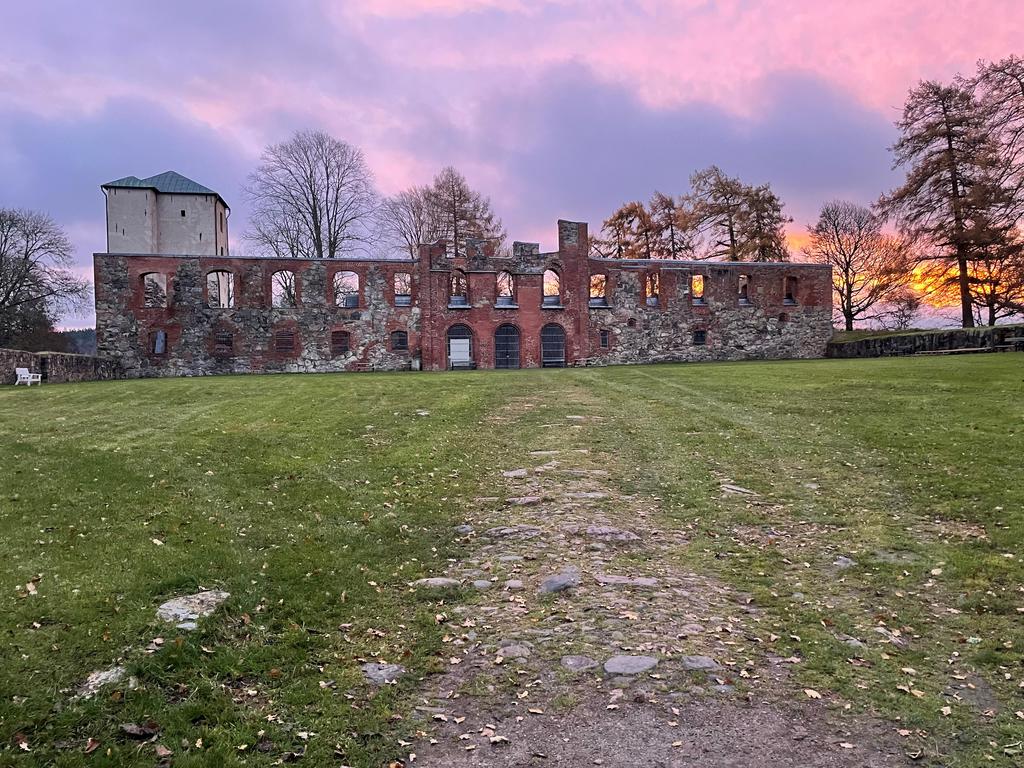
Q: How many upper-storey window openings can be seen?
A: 13